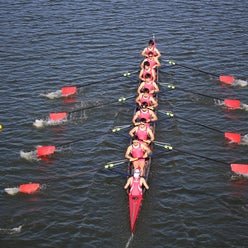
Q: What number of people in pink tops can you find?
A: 9